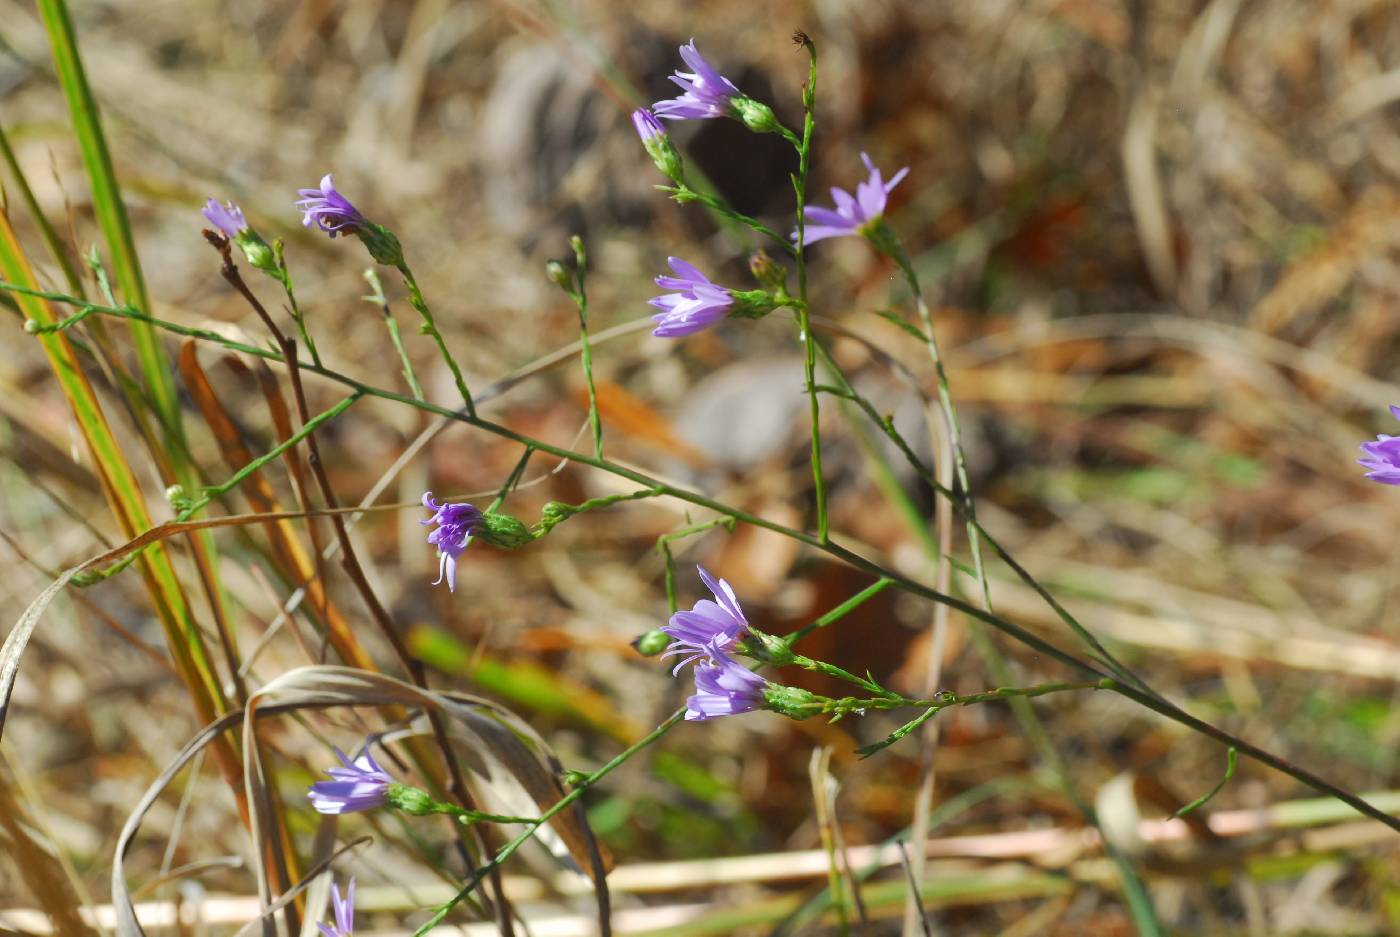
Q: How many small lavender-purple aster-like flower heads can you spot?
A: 12